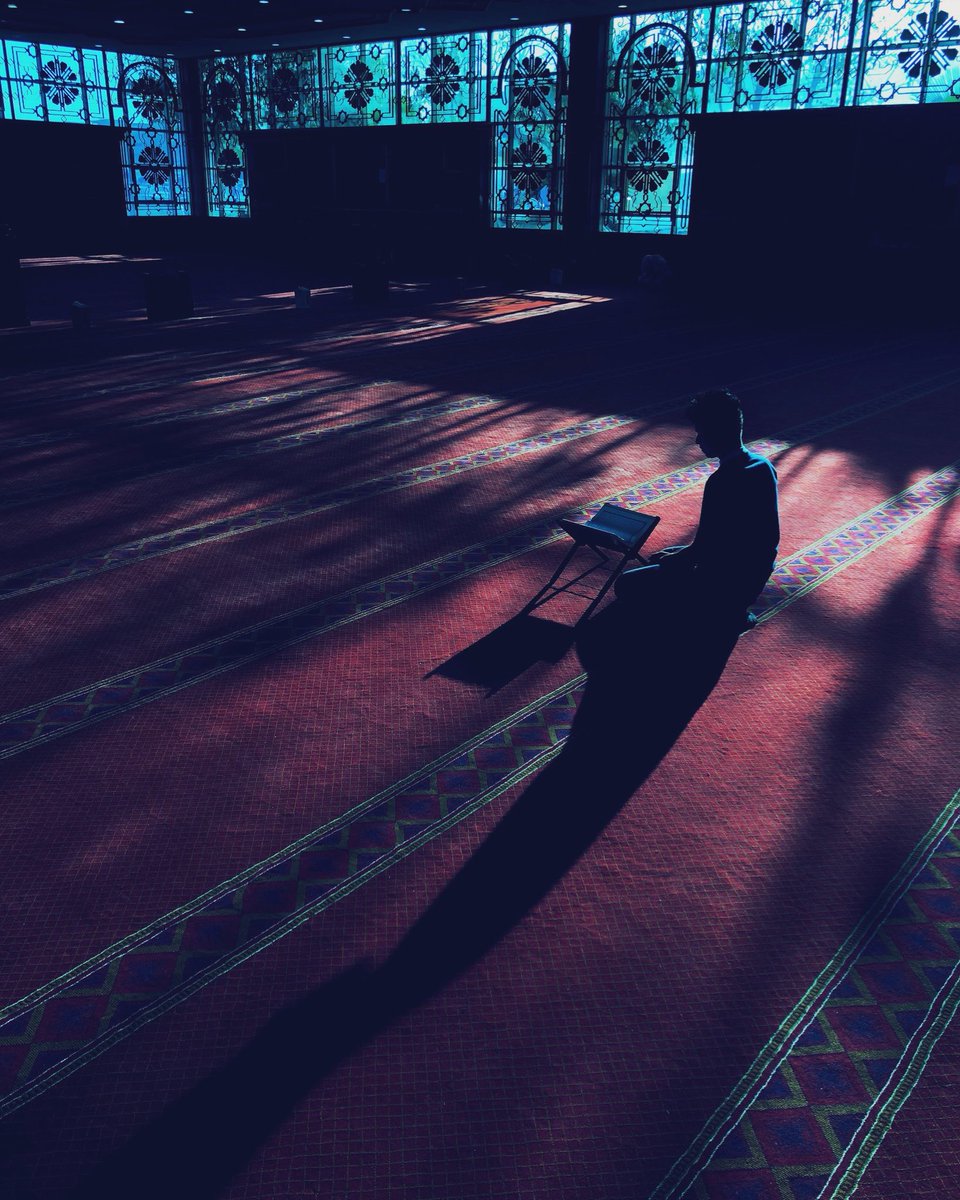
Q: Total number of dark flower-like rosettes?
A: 14